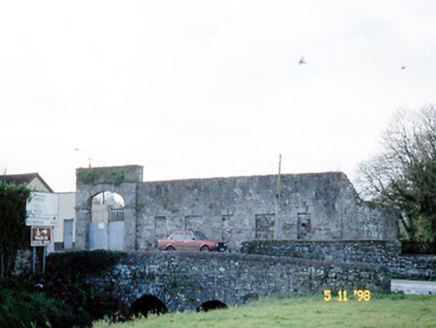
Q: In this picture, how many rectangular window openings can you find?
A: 5